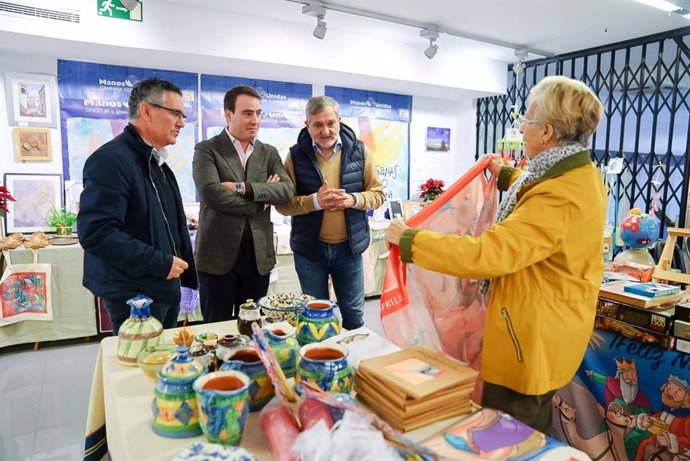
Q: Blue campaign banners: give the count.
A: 3